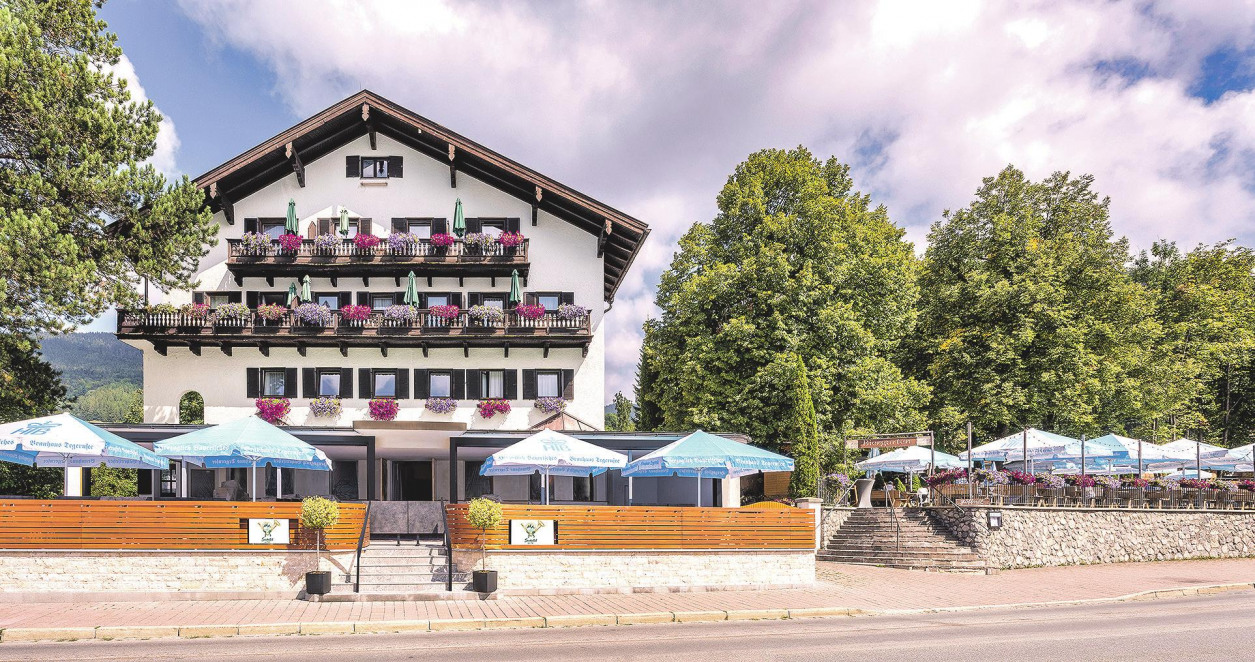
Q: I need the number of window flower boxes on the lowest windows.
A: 6